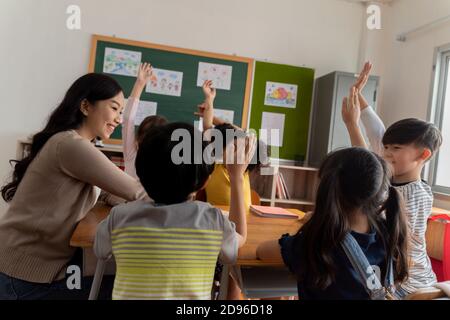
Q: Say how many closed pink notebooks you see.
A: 1